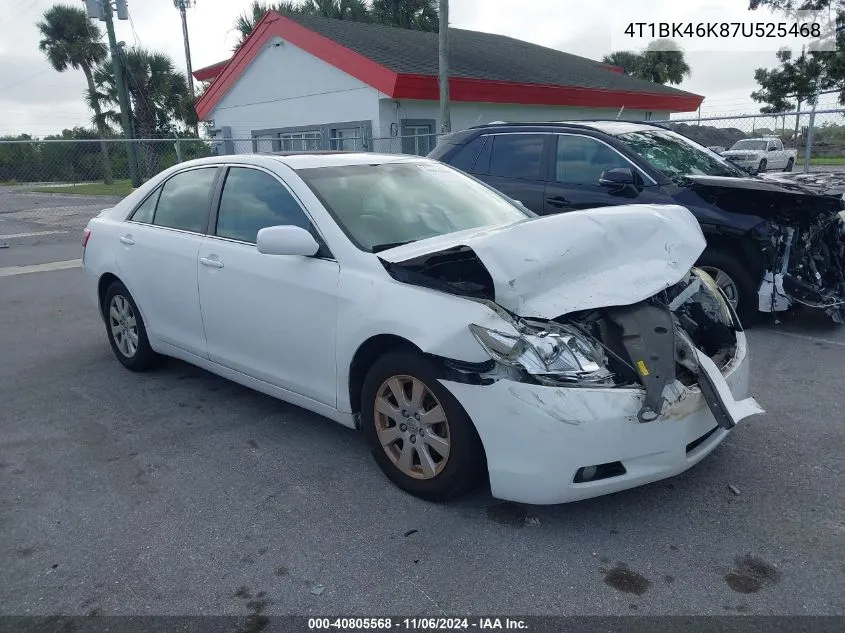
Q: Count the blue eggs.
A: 0